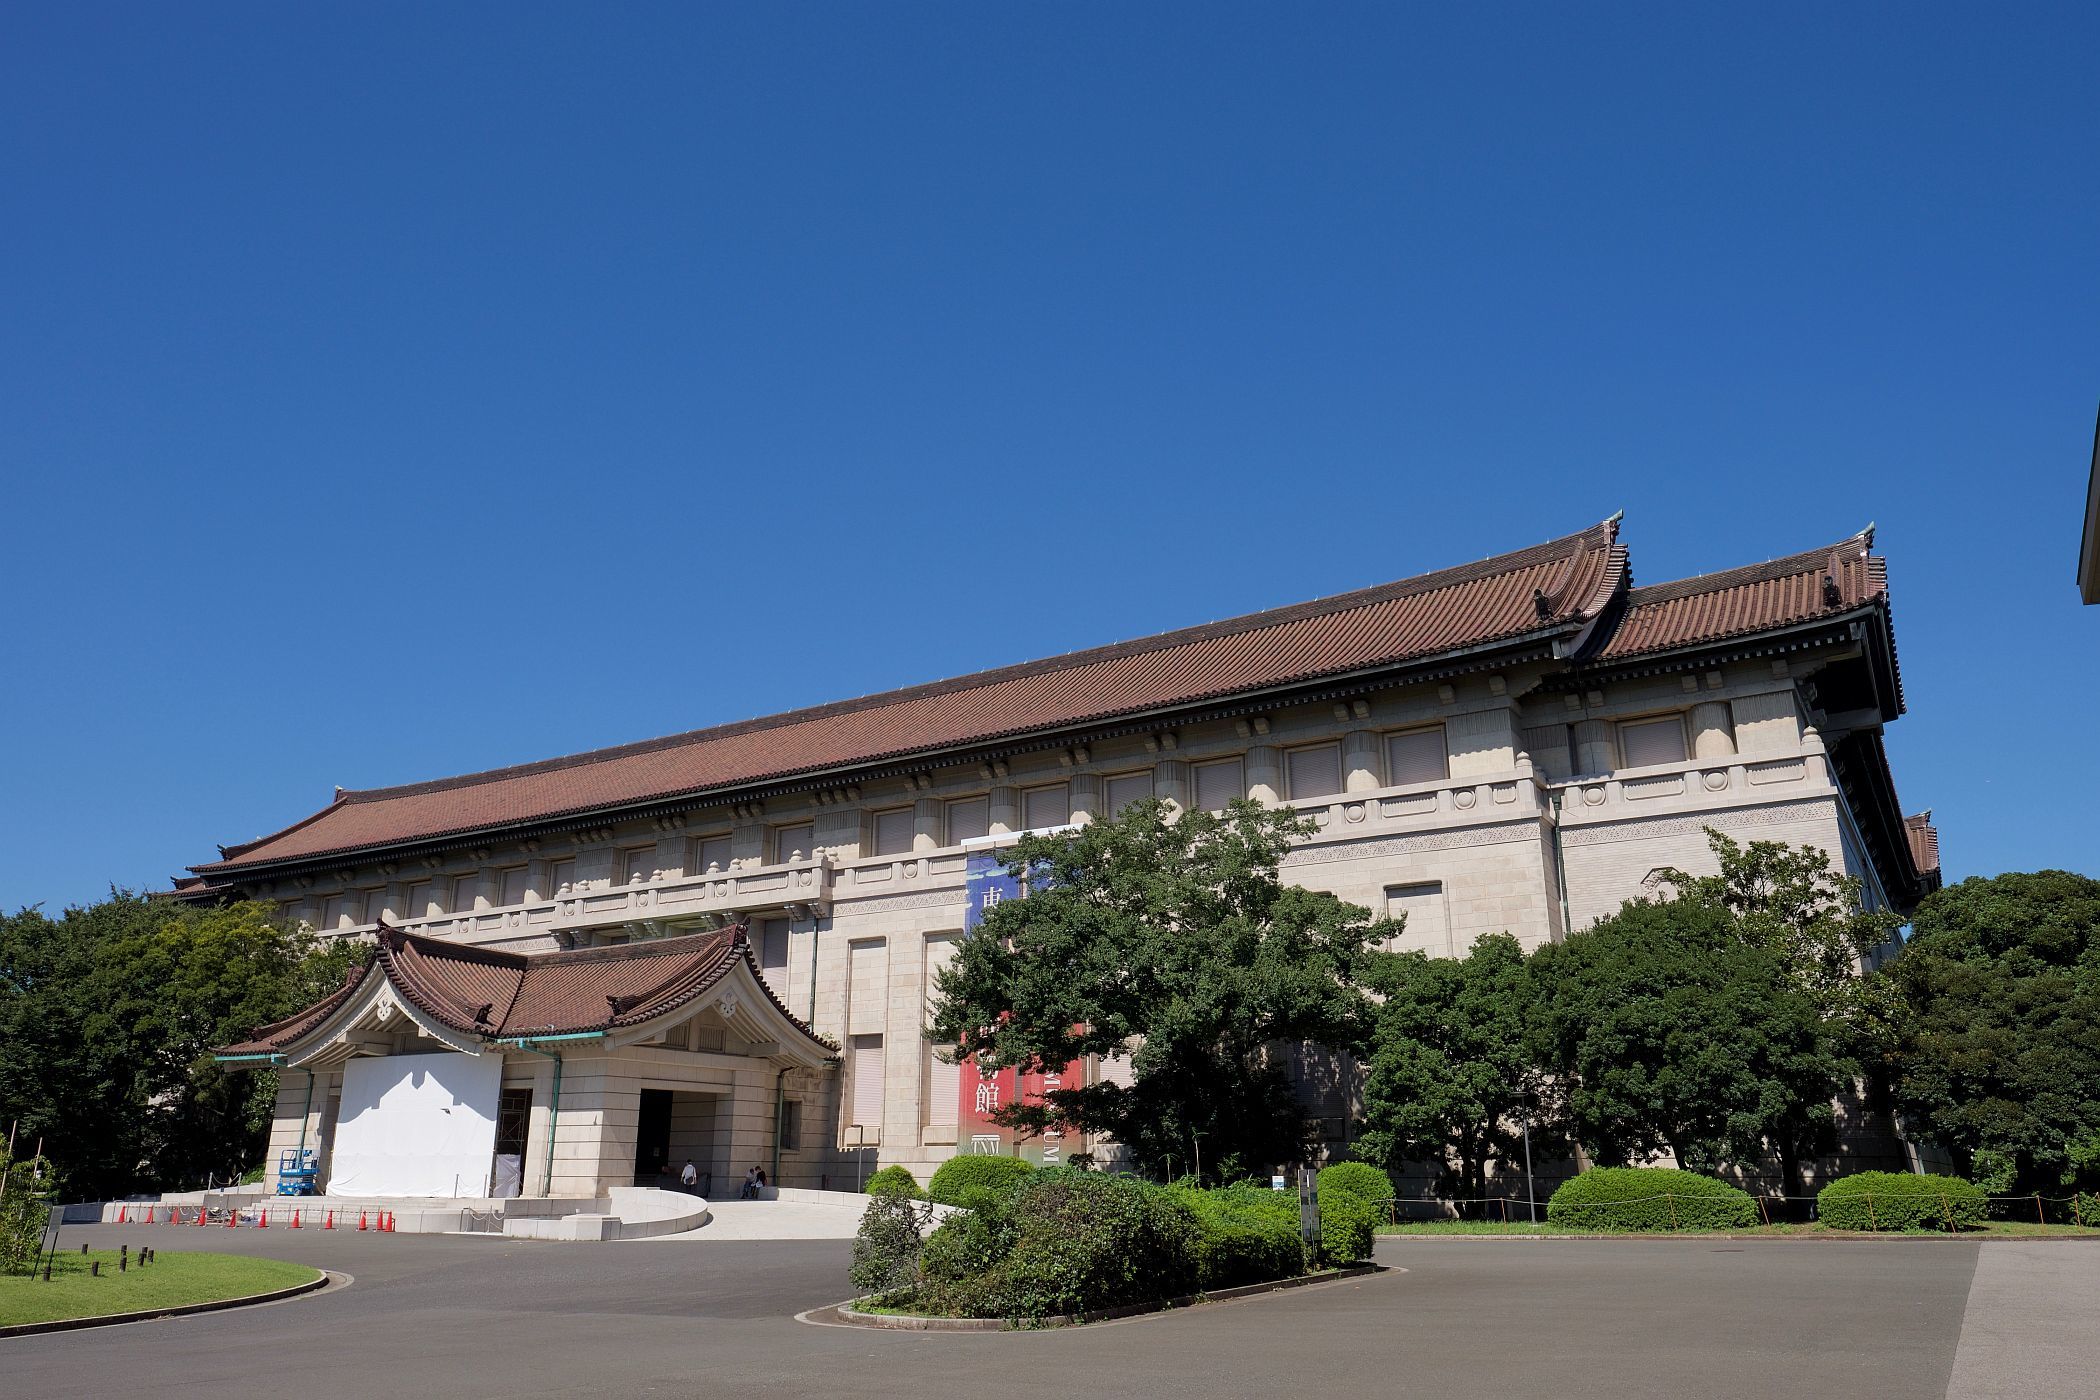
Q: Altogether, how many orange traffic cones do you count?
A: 11